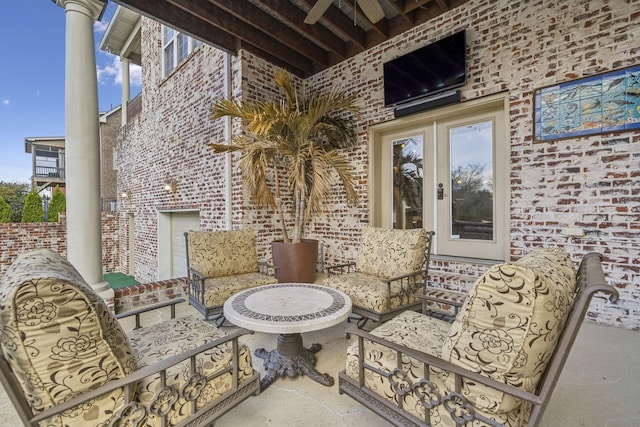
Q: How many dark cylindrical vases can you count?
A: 1